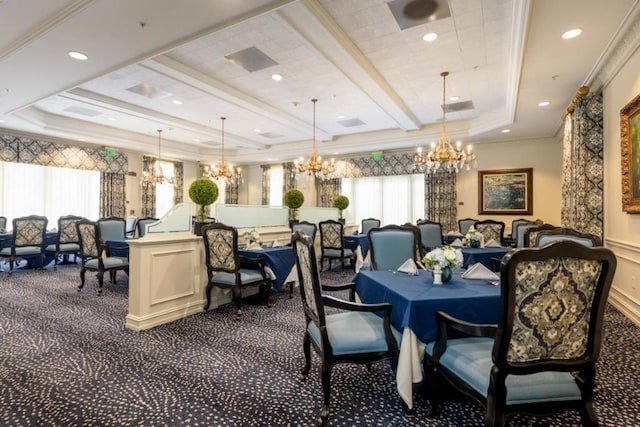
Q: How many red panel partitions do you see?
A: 0